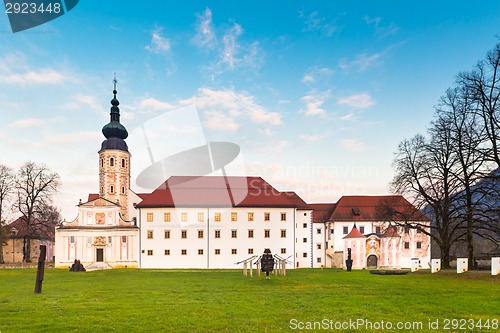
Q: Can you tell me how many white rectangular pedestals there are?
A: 4